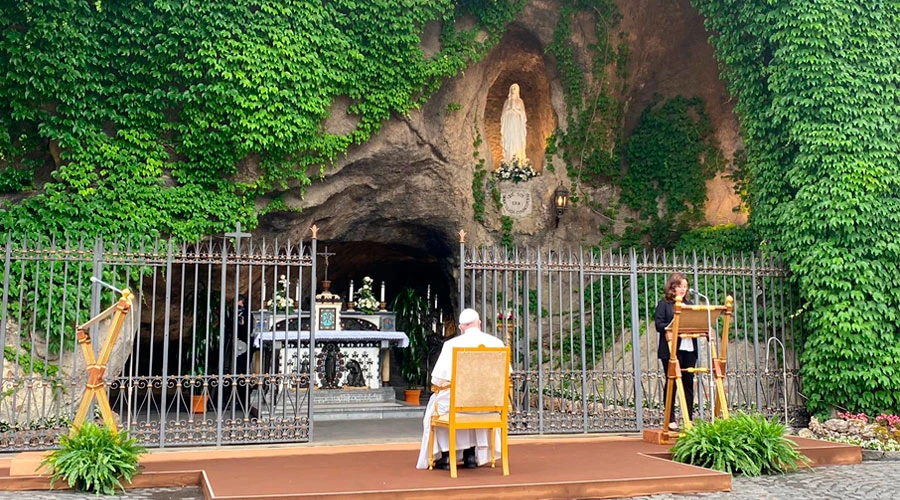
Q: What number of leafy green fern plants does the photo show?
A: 2